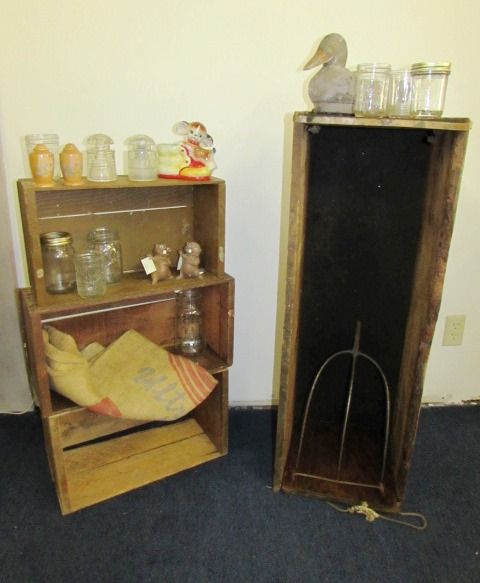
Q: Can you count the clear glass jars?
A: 8